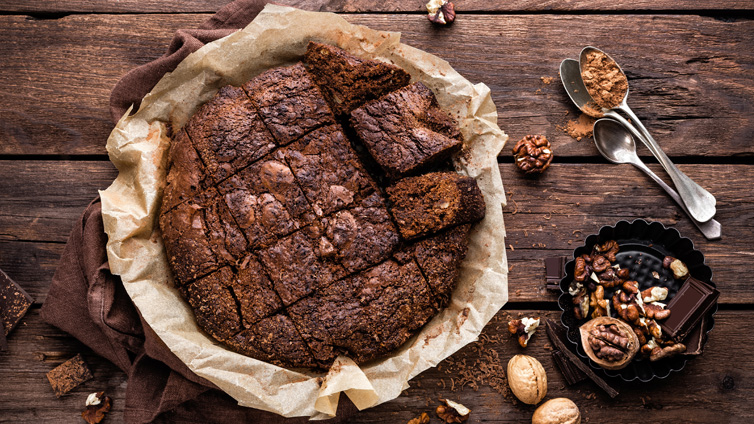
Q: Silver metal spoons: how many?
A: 3